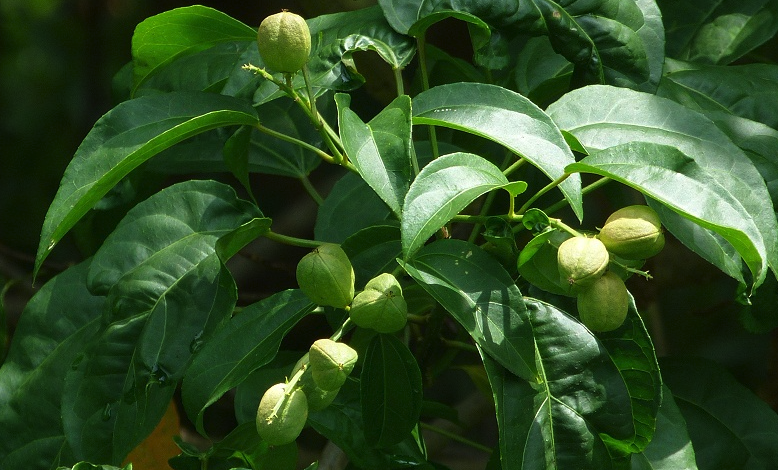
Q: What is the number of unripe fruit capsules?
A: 9